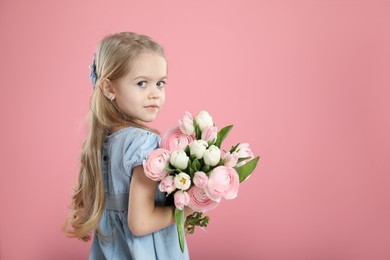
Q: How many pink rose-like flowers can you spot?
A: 4